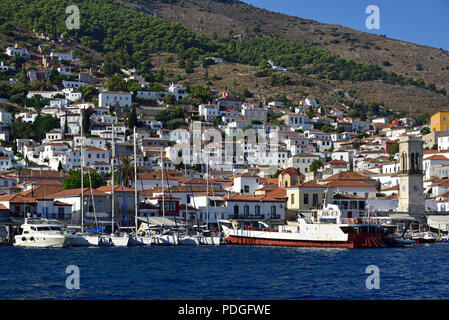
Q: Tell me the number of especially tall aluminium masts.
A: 3